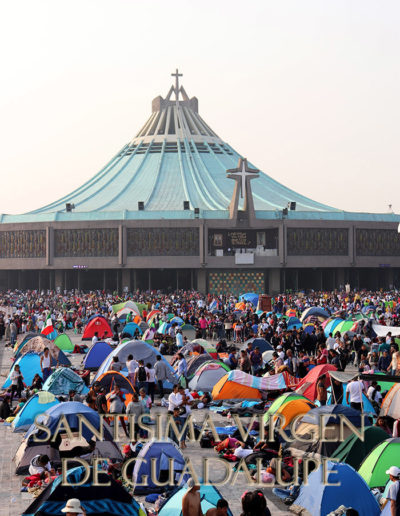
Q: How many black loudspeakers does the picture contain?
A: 6